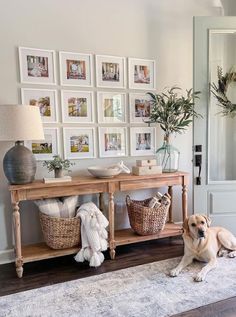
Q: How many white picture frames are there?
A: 12